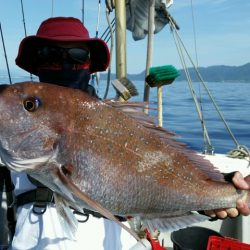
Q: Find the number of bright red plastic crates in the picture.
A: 1